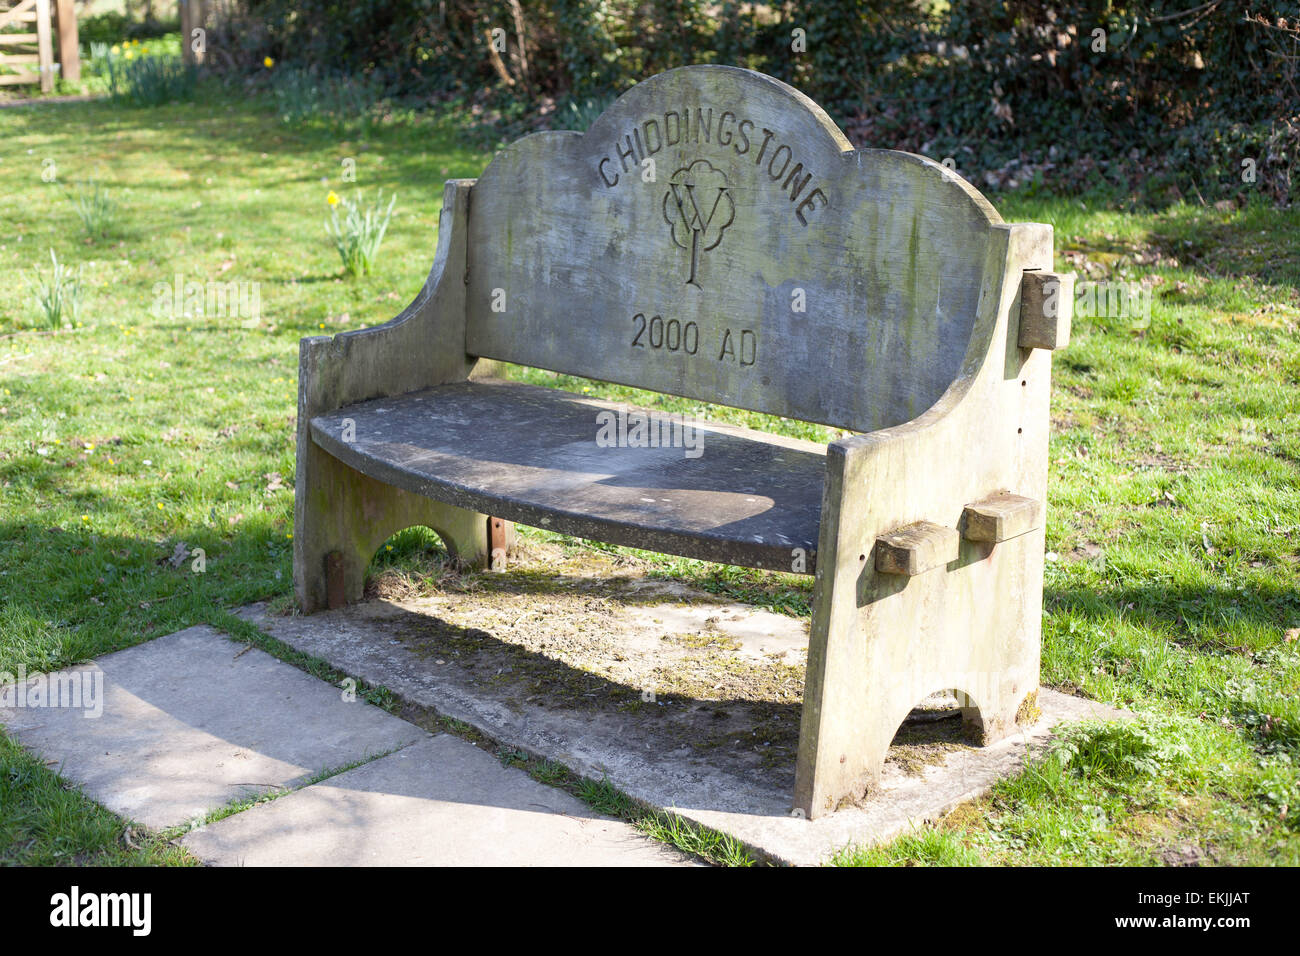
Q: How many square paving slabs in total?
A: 2